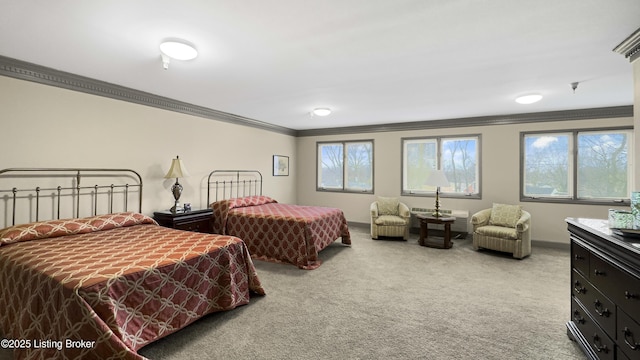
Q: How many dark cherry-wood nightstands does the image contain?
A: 1